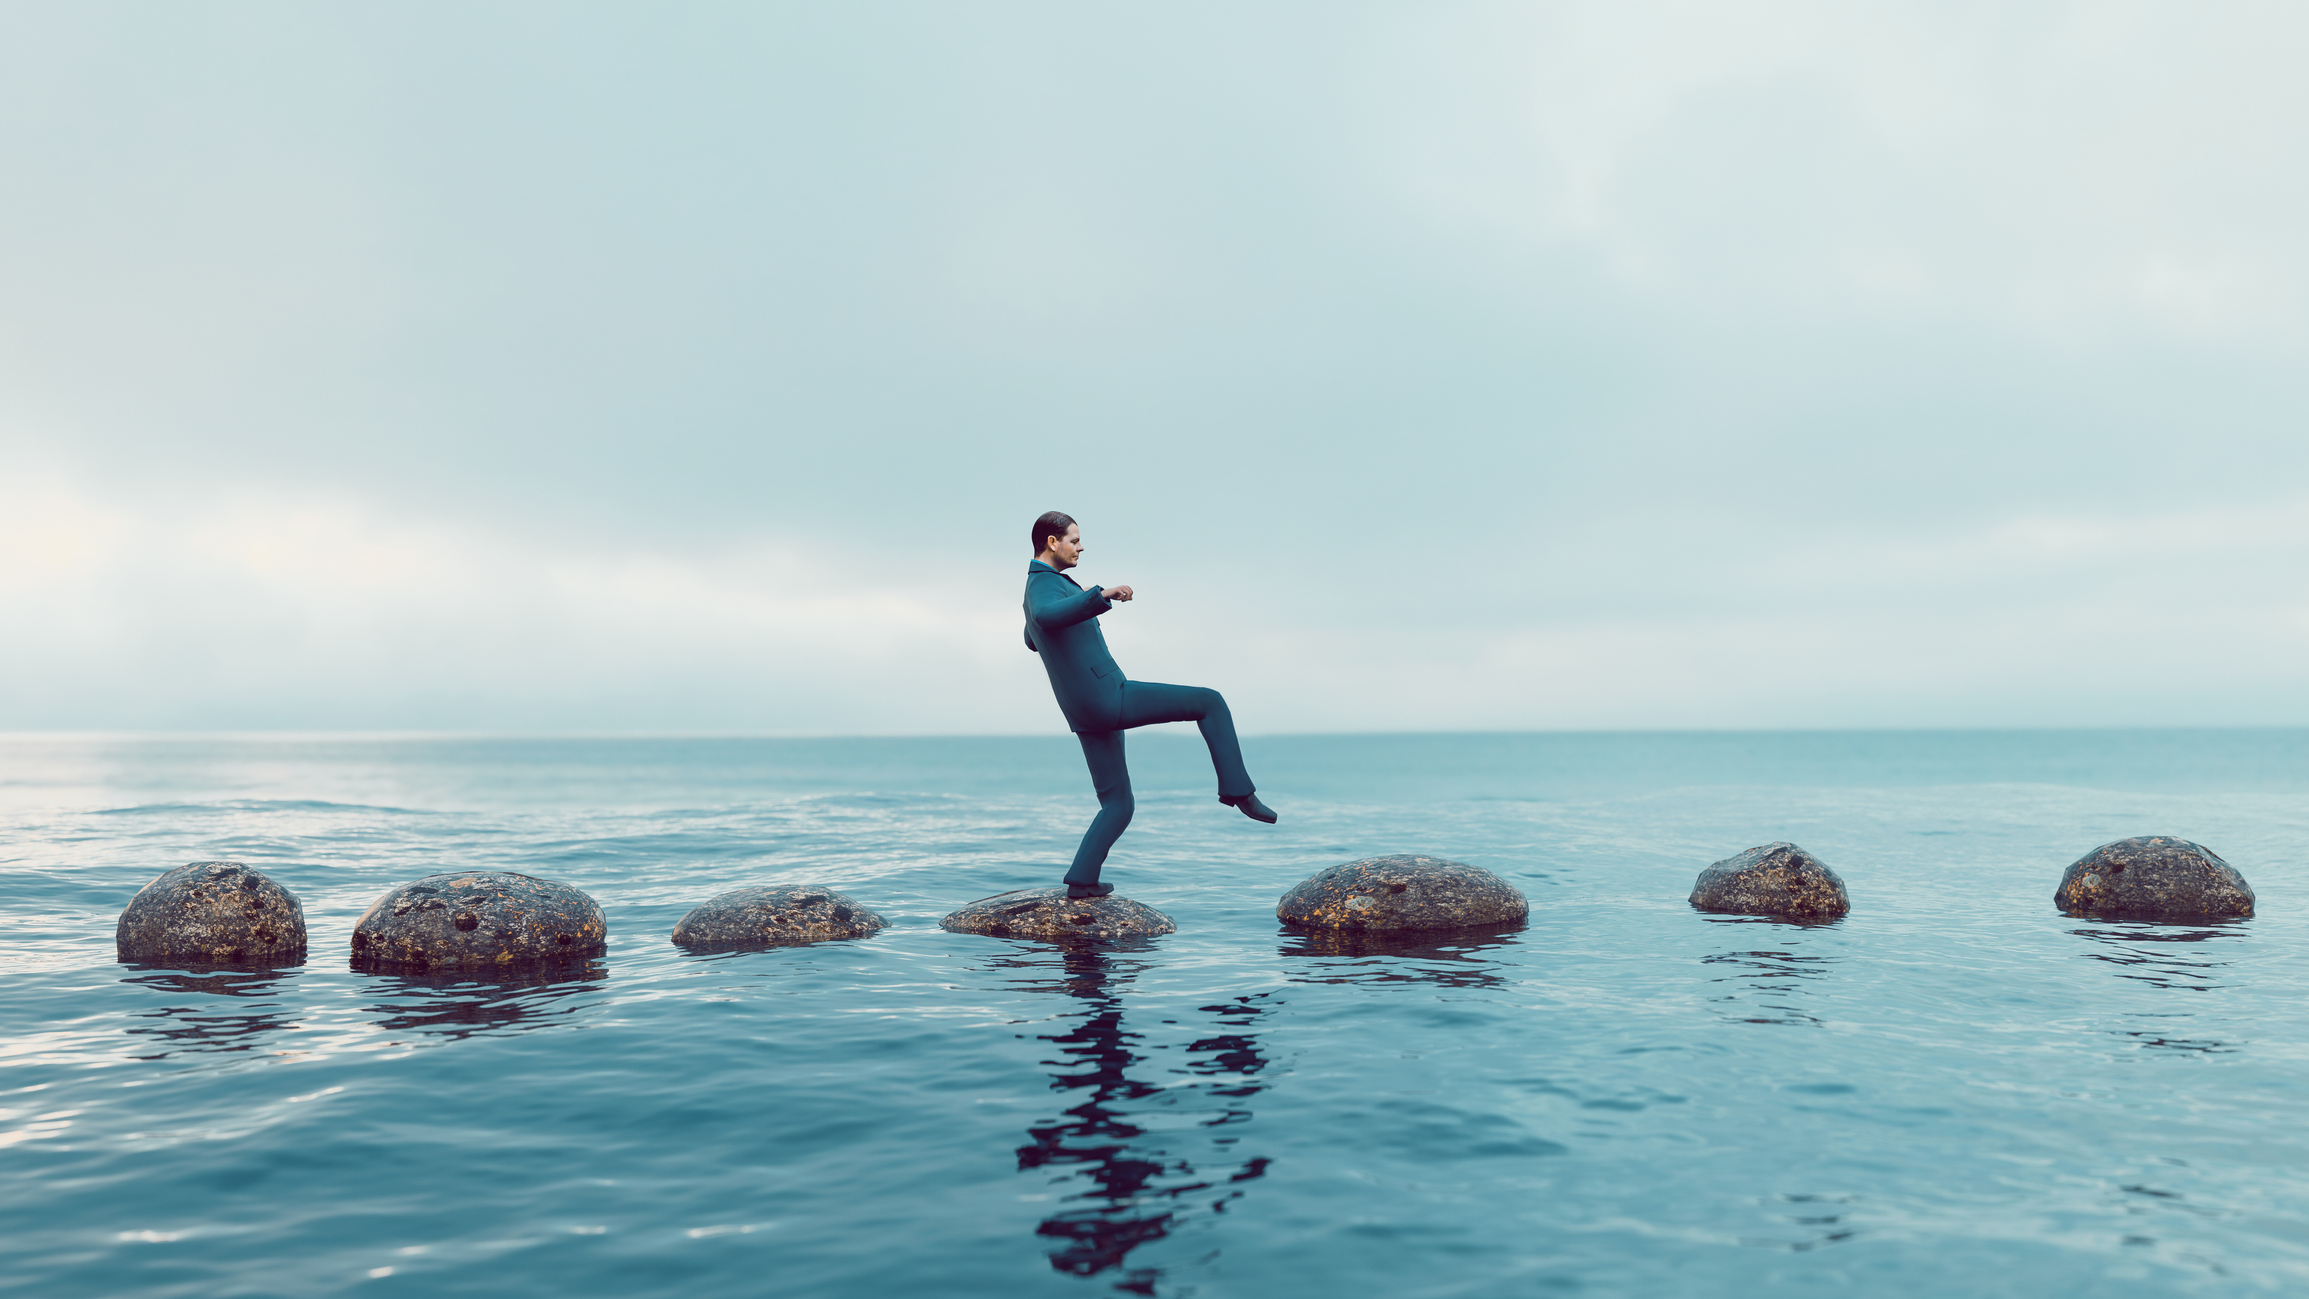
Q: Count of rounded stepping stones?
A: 7